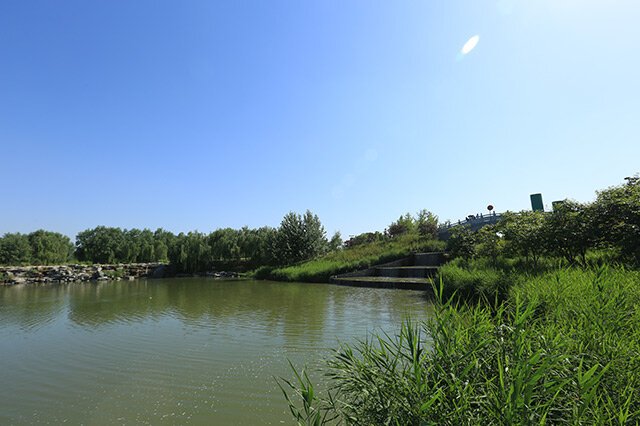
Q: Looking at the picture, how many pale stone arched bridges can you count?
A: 1